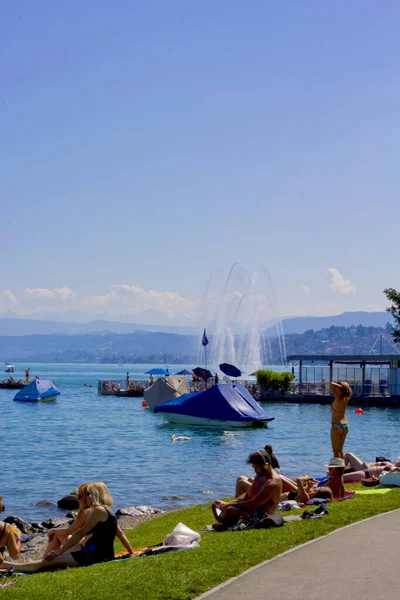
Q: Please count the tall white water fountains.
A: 1